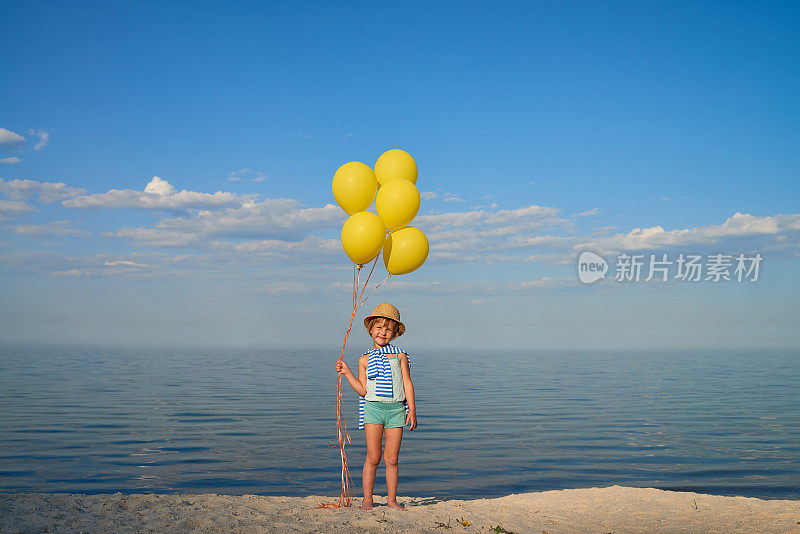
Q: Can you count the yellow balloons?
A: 5